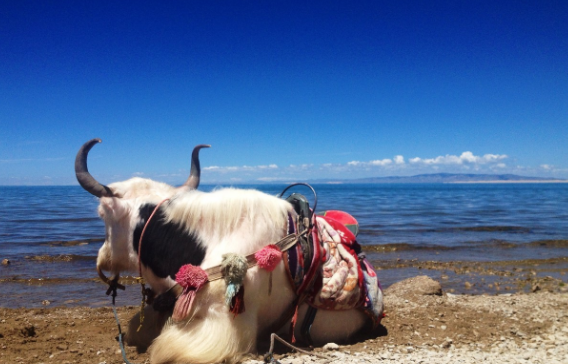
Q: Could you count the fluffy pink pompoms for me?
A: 2